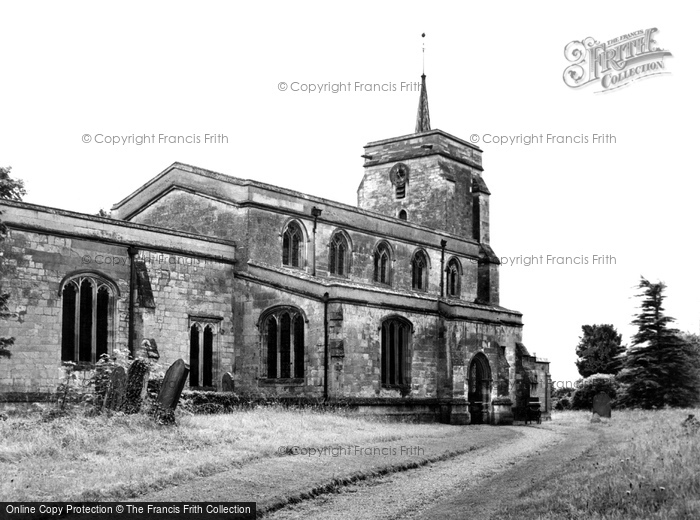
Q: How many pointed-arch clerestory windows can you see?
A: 5